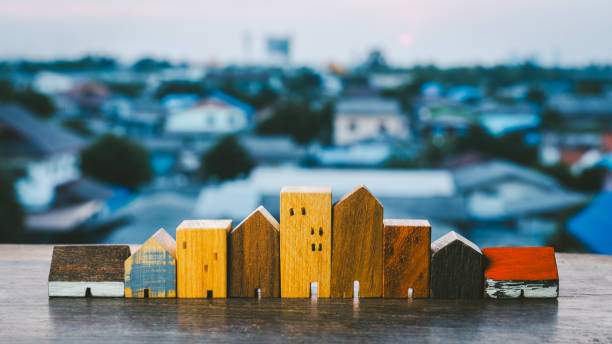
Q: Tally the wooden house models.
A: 9